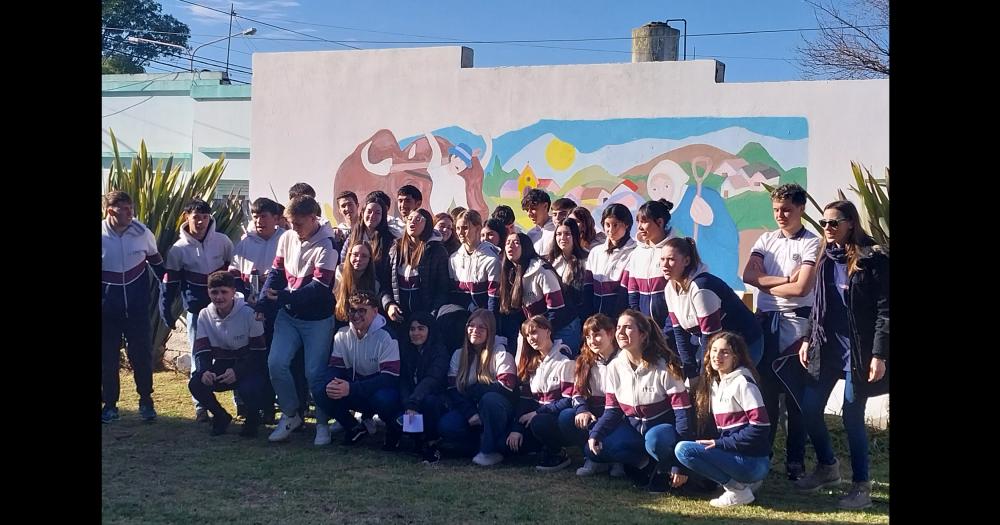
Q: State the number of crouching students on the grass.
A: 8